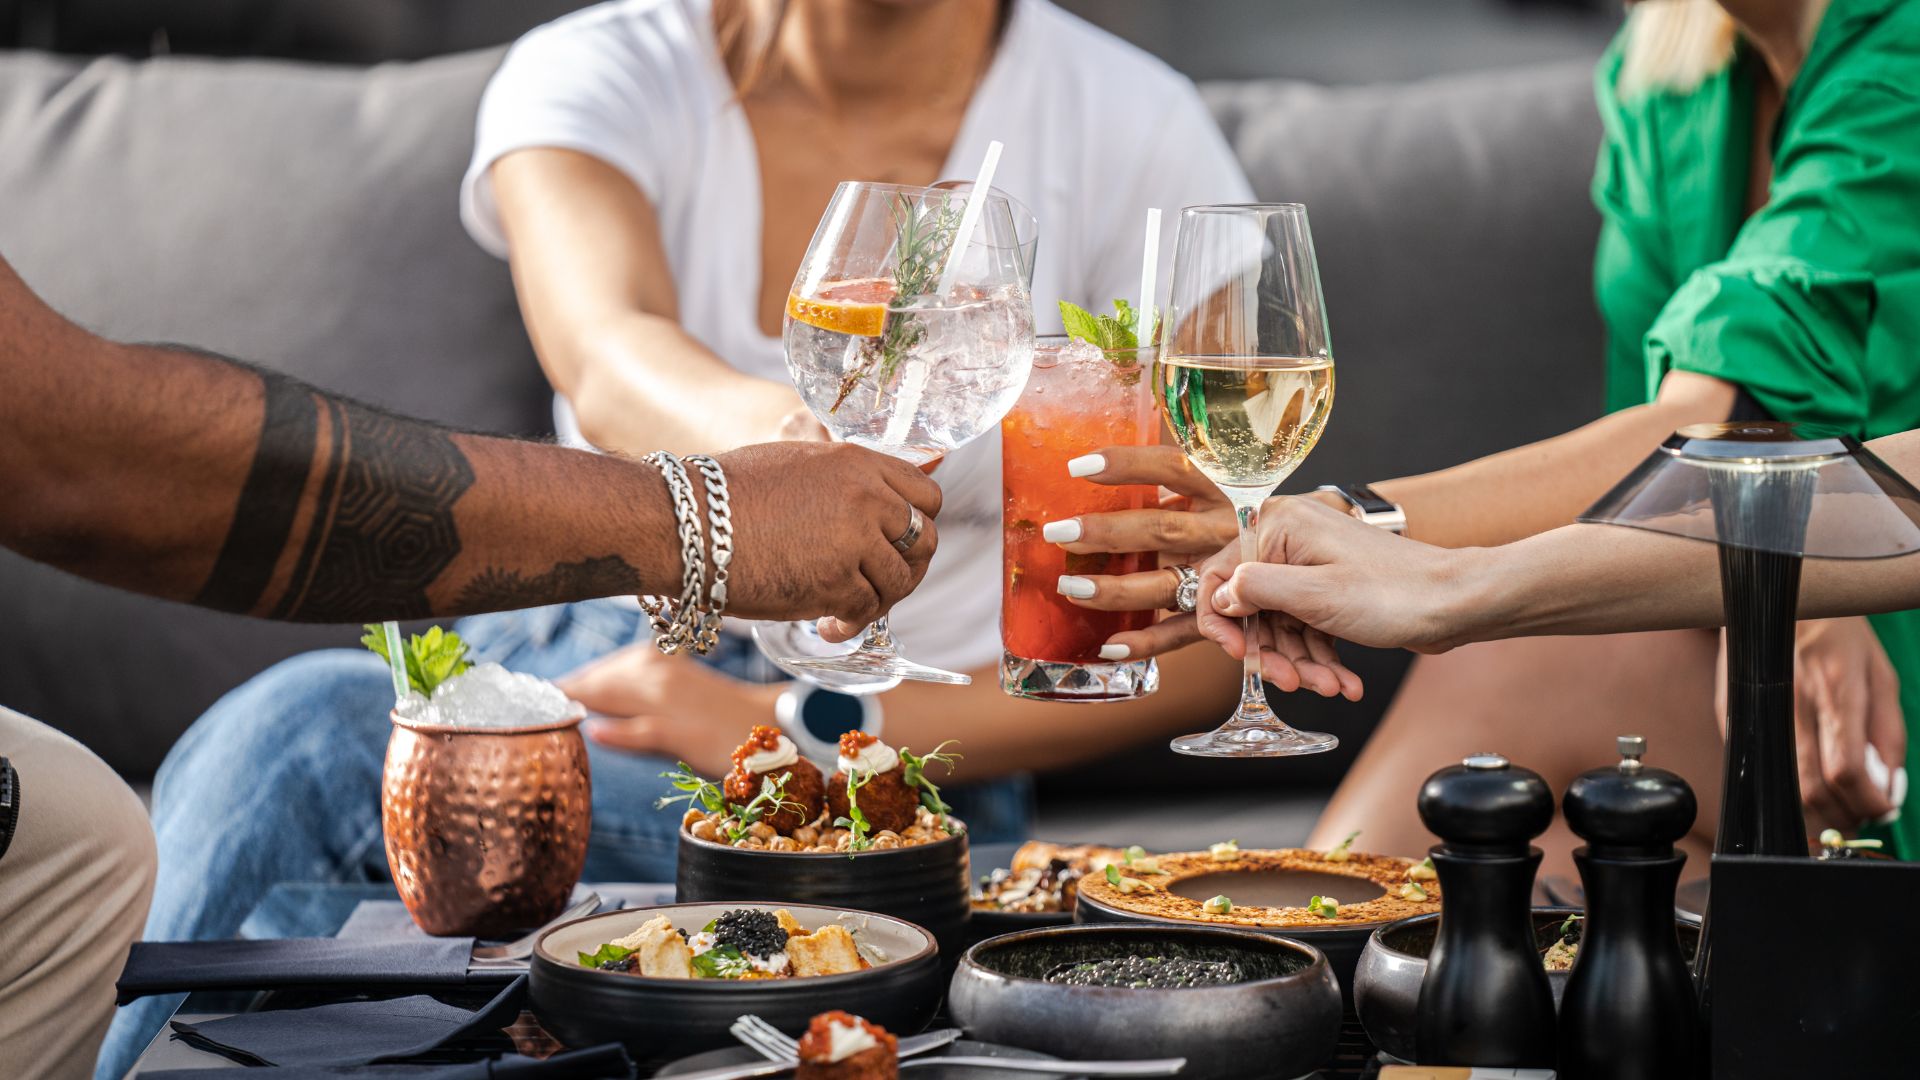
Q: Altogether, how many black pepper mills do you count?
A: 2